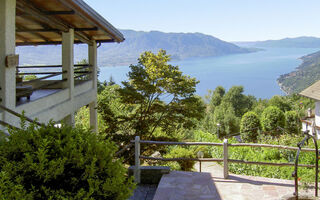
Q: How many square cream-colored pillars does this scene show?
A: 3